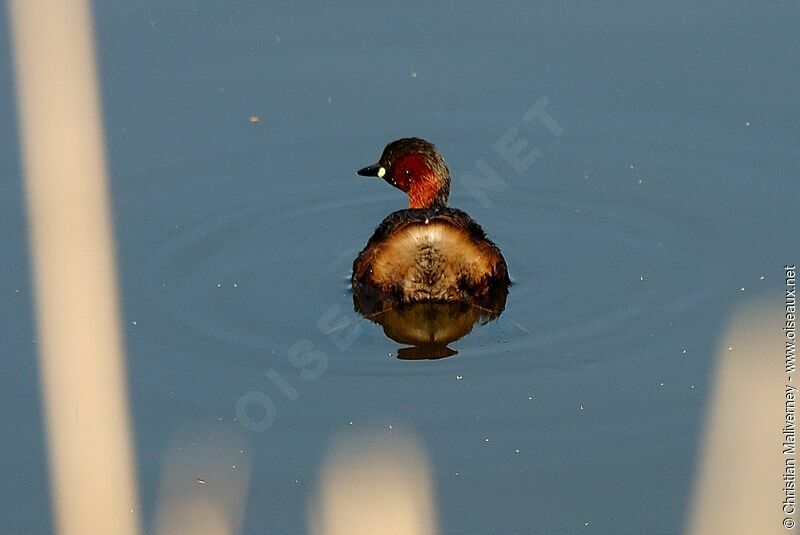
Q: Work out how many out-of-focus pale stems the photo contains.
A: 4